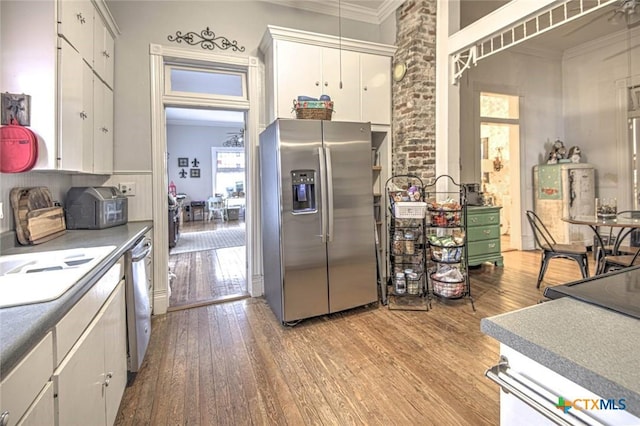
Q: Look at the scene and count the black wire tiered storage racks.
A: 2